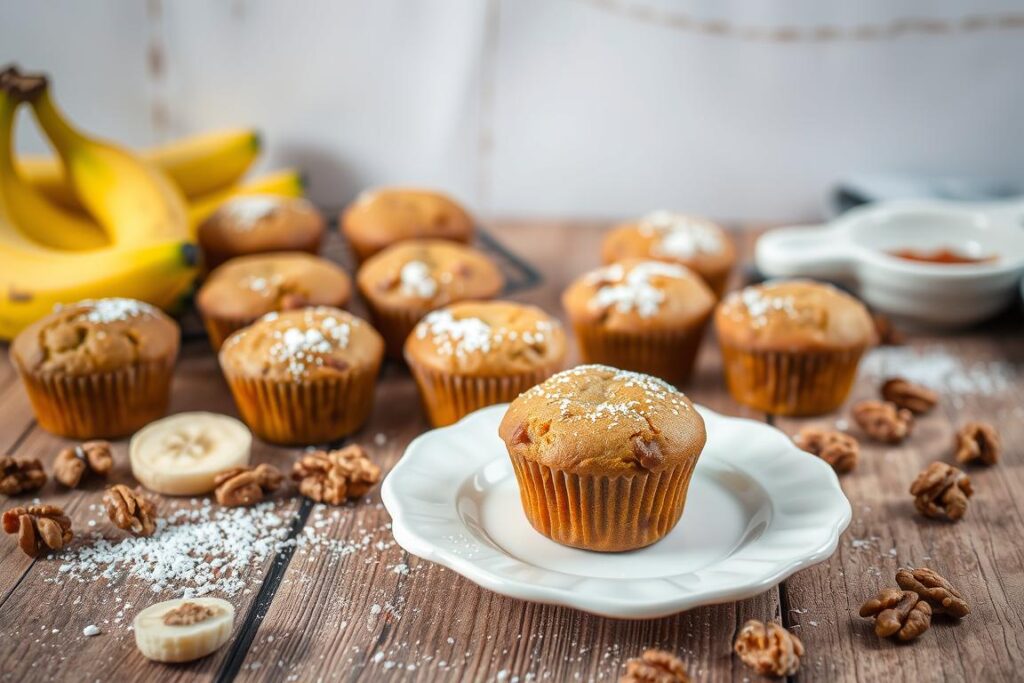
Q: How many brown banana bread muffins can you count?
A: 11